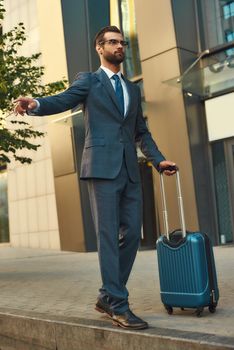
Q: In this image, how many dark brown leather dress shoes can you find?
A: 2